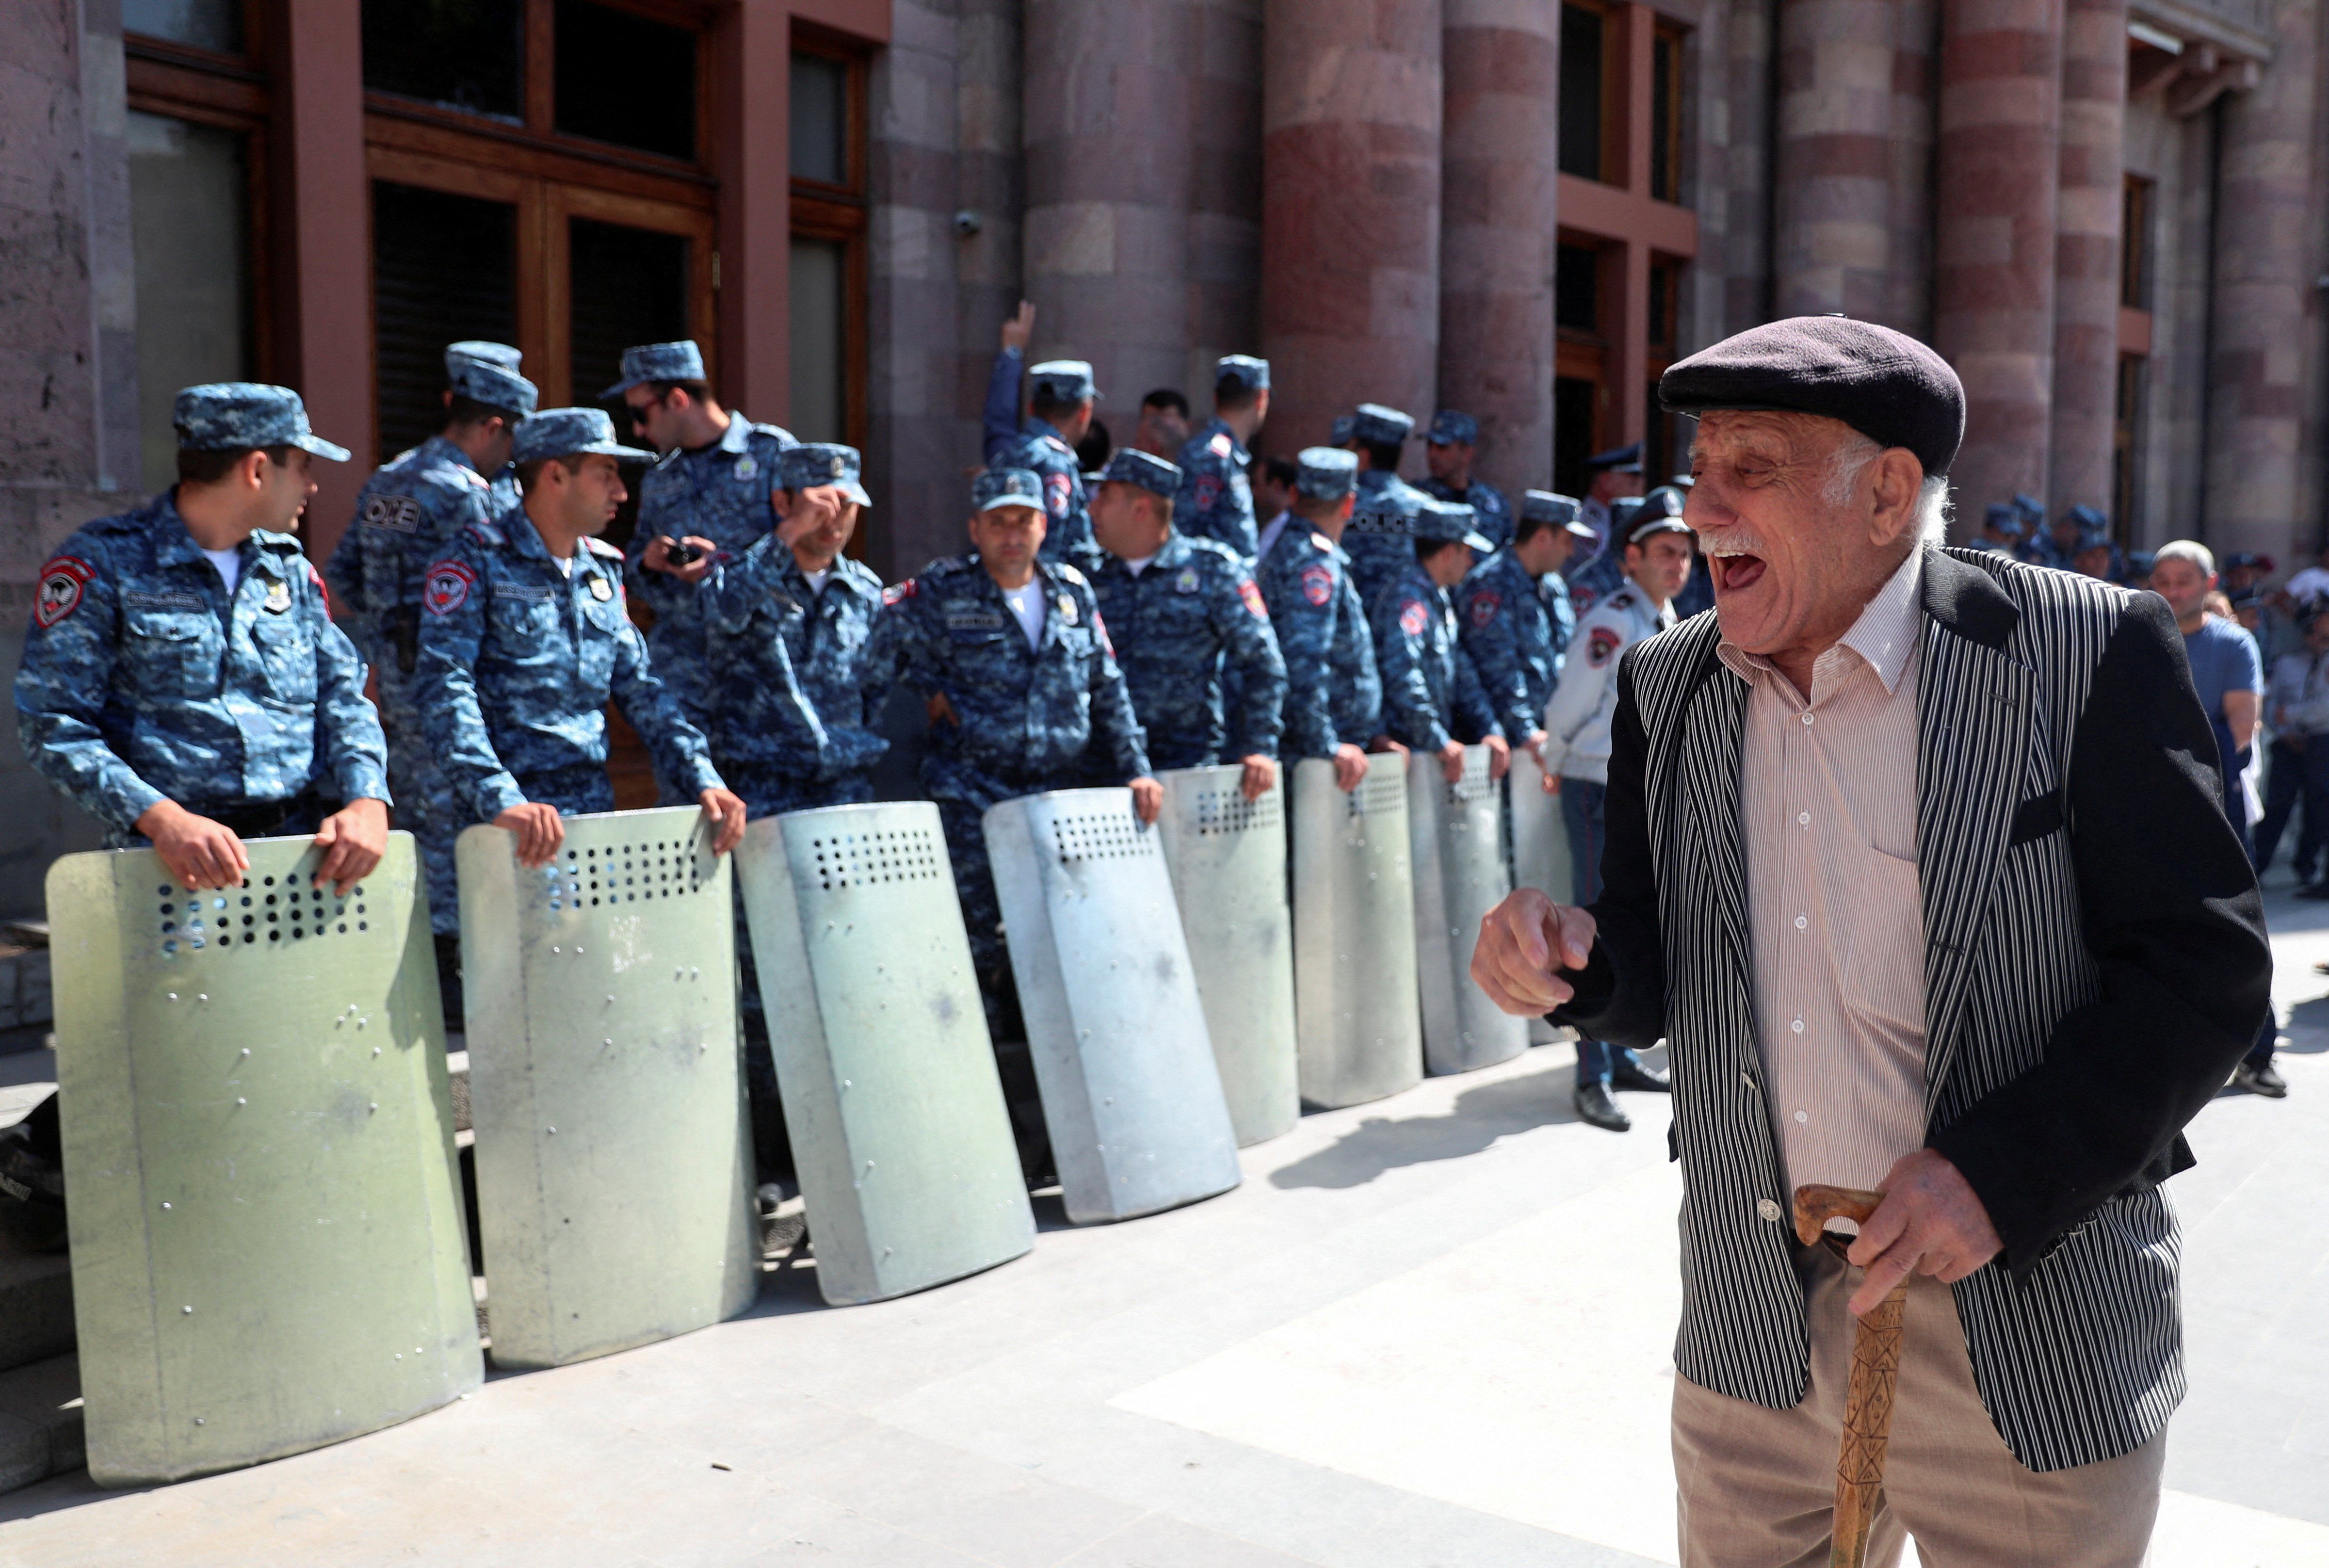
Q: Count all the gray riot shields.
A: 8